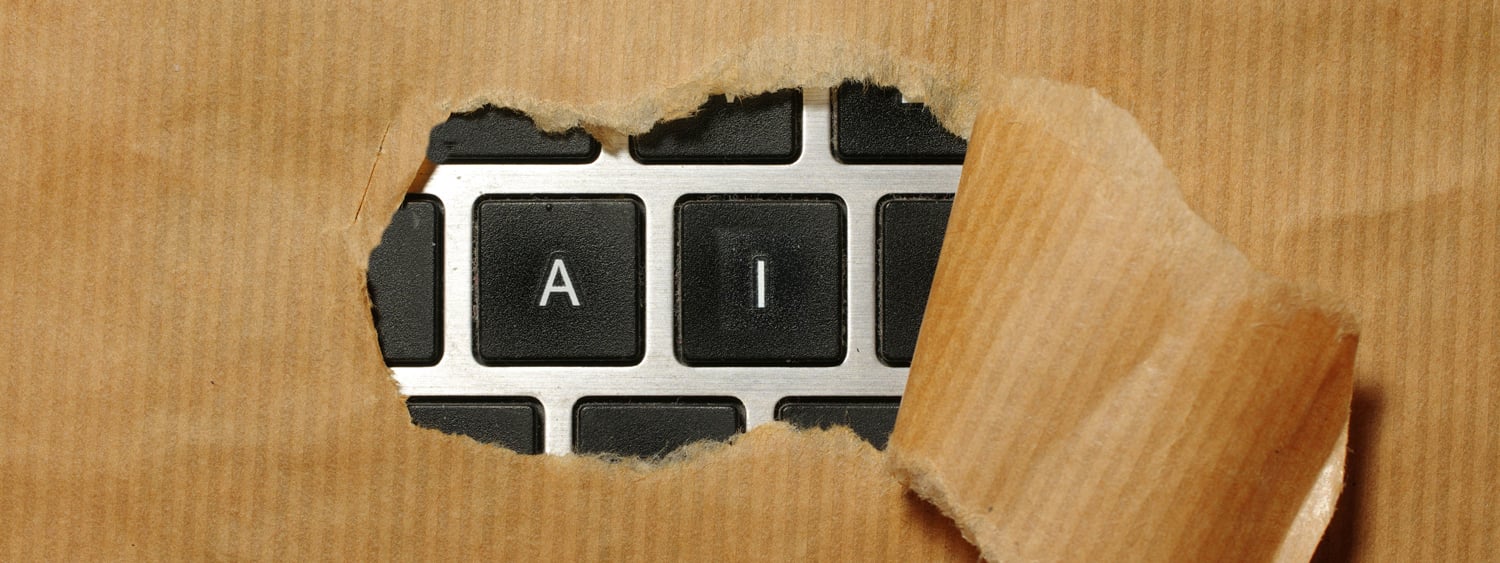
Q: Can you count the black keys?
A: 10